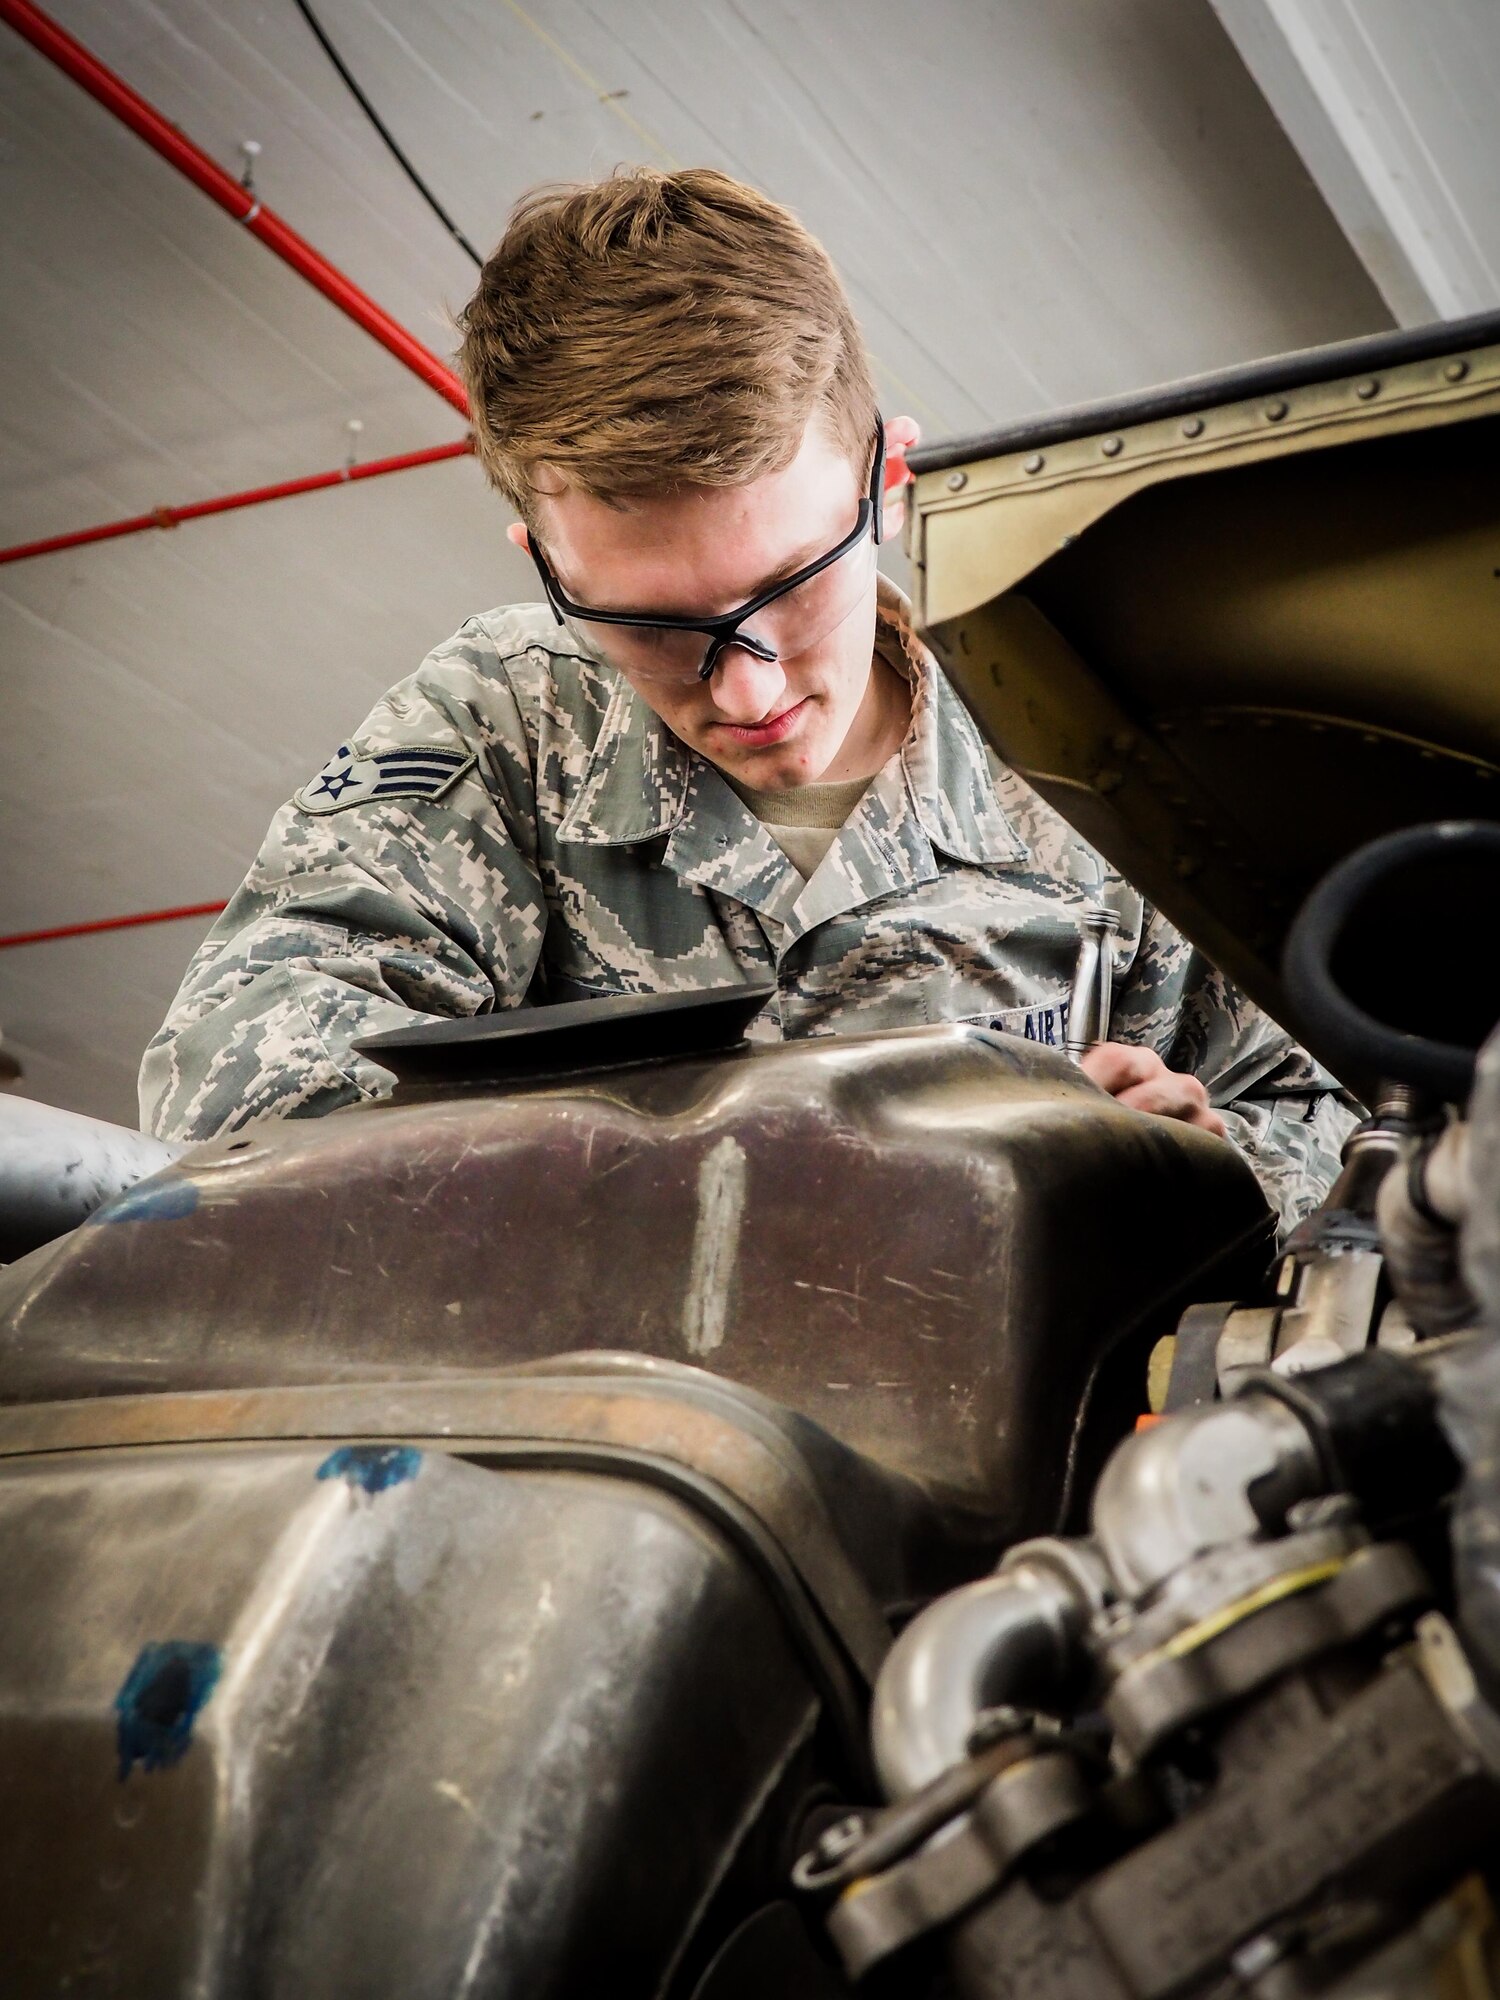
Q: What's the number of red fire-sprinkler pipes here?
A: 3